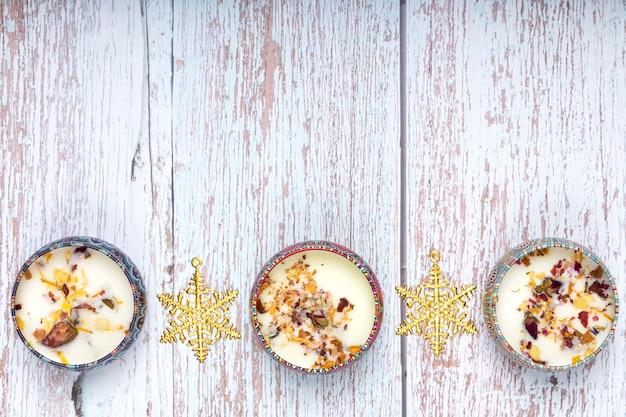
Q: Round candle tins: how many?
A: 3